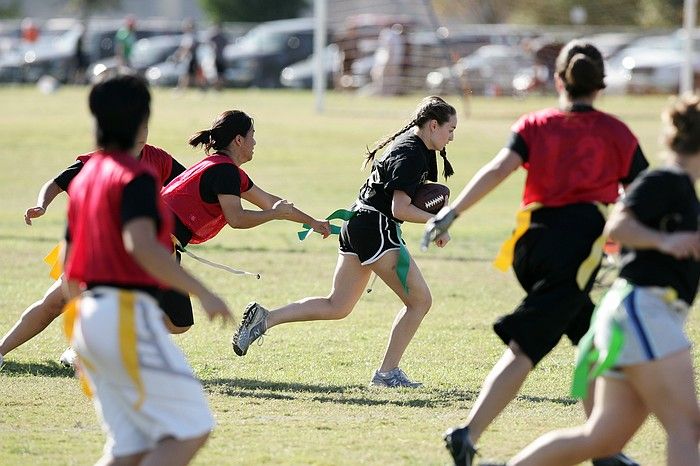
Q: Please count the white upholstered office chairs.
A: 0